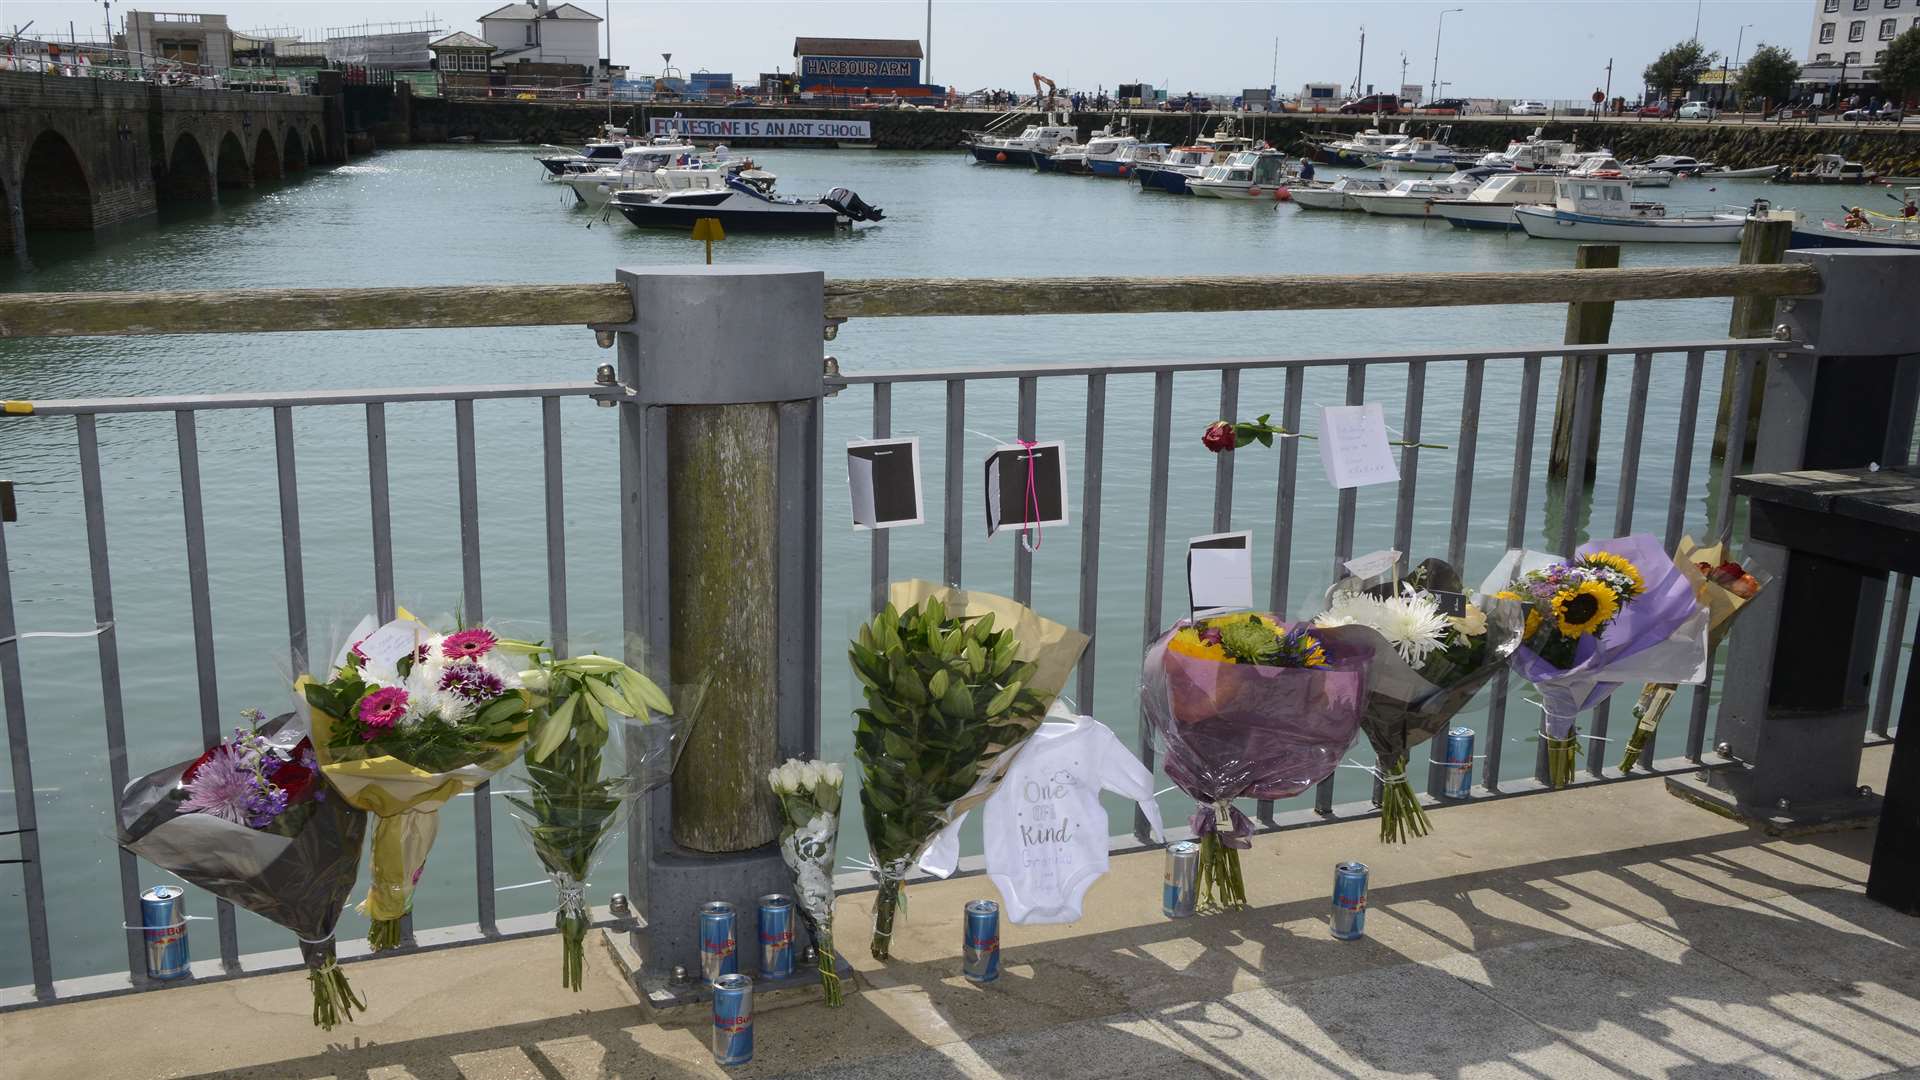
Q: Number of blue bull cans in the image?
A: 8